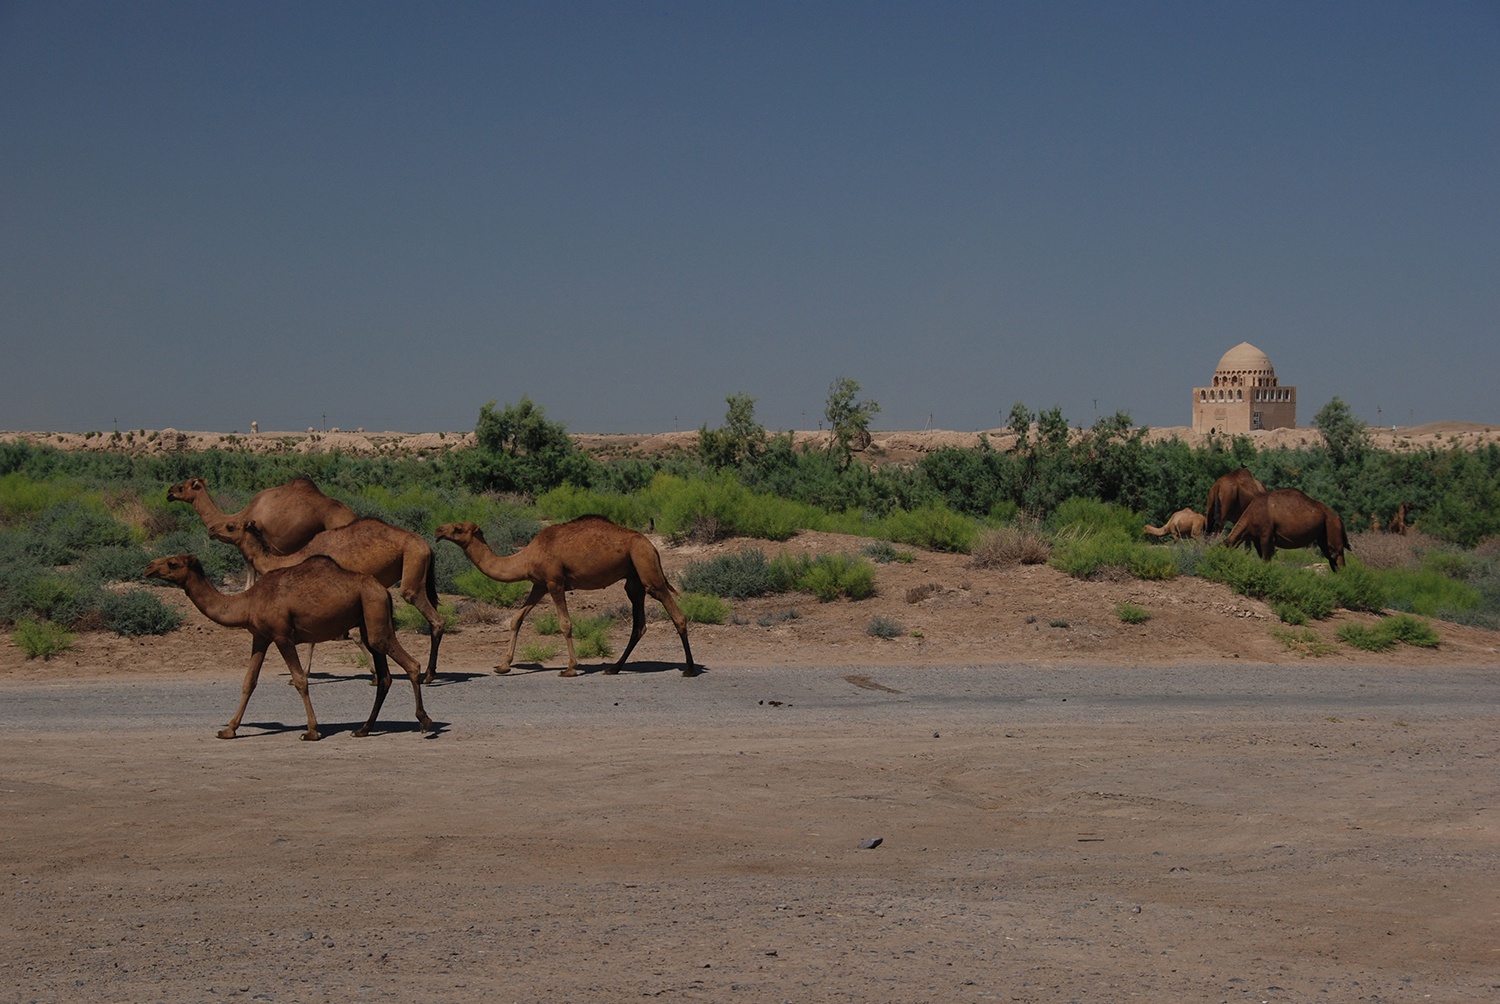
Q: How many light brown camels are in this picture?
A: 1